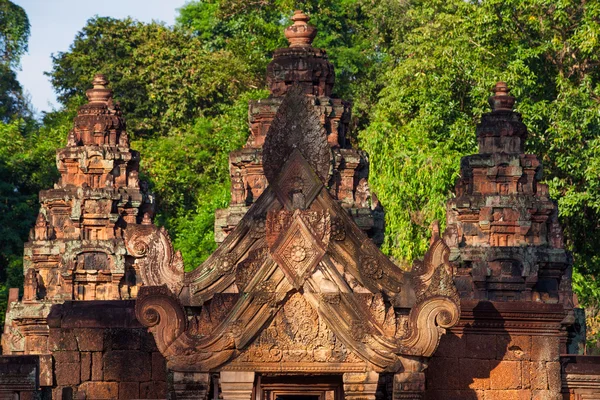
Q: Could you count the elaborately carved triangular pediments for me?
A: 2